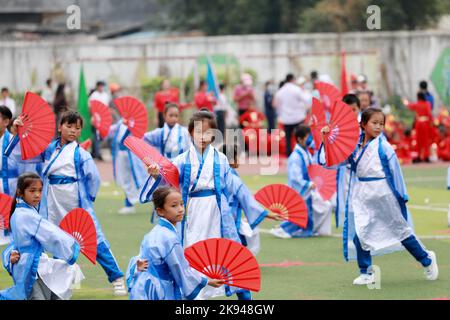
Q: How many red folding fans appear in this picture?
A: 12